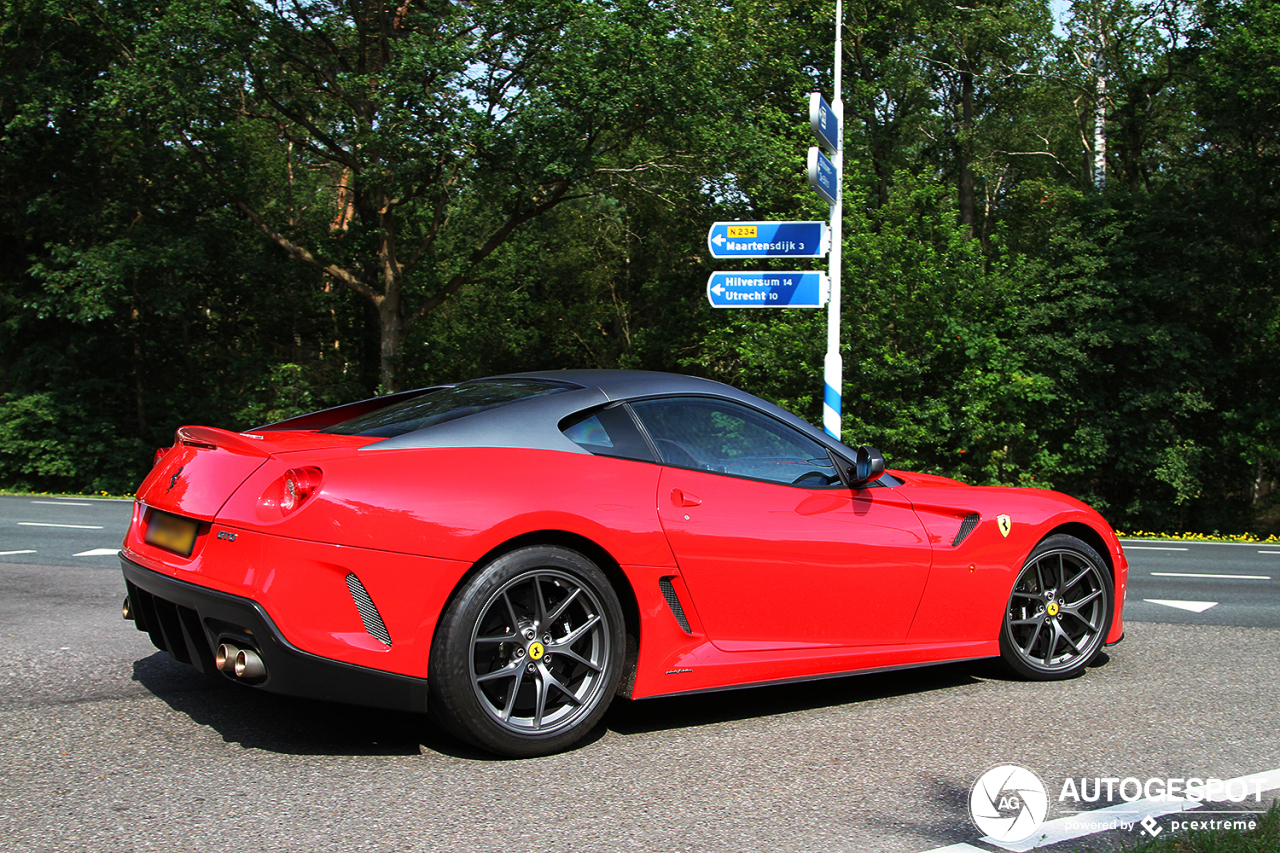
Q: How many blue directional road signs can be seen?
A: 4